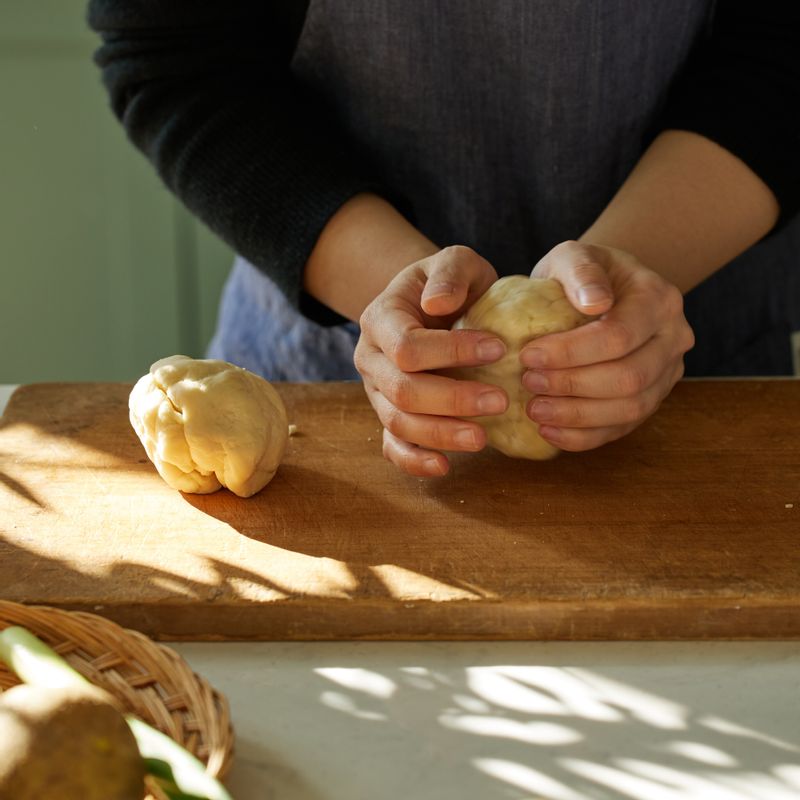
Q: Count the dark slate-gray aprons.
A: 1